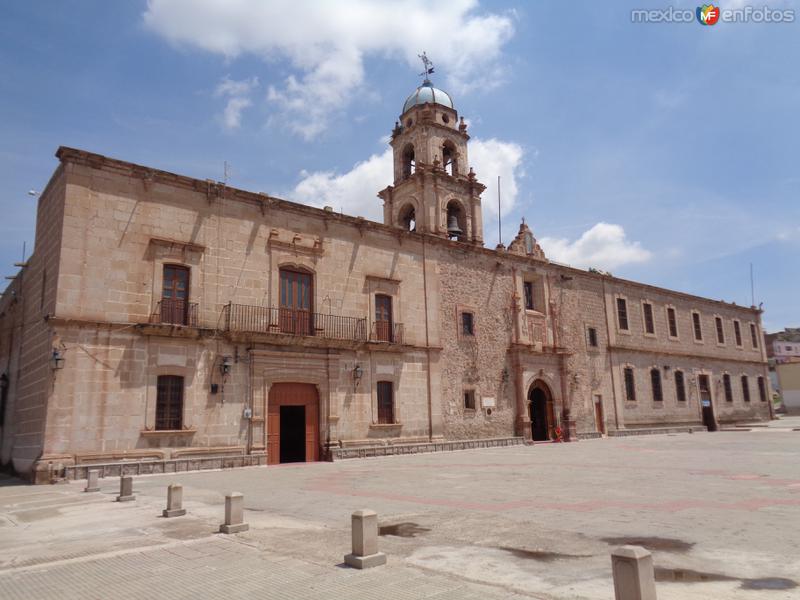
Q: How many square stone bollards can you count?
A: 6